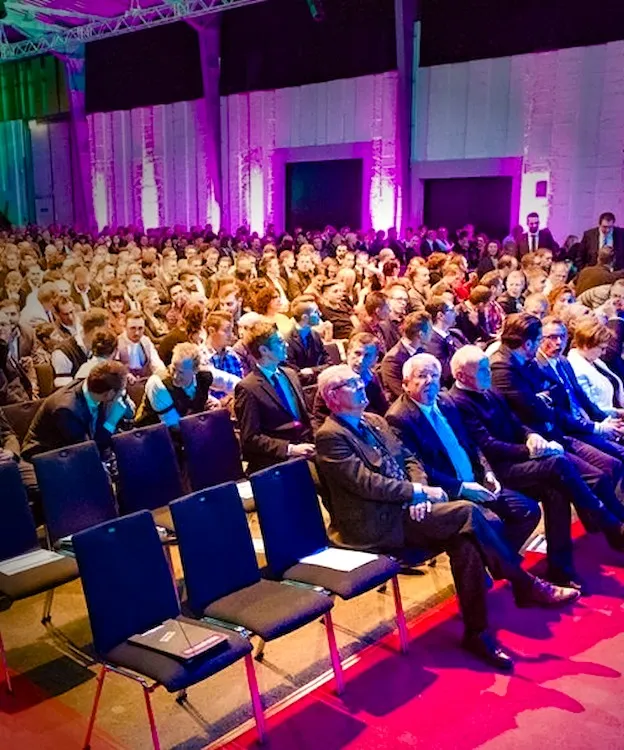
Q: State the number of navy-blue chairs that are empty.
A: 7